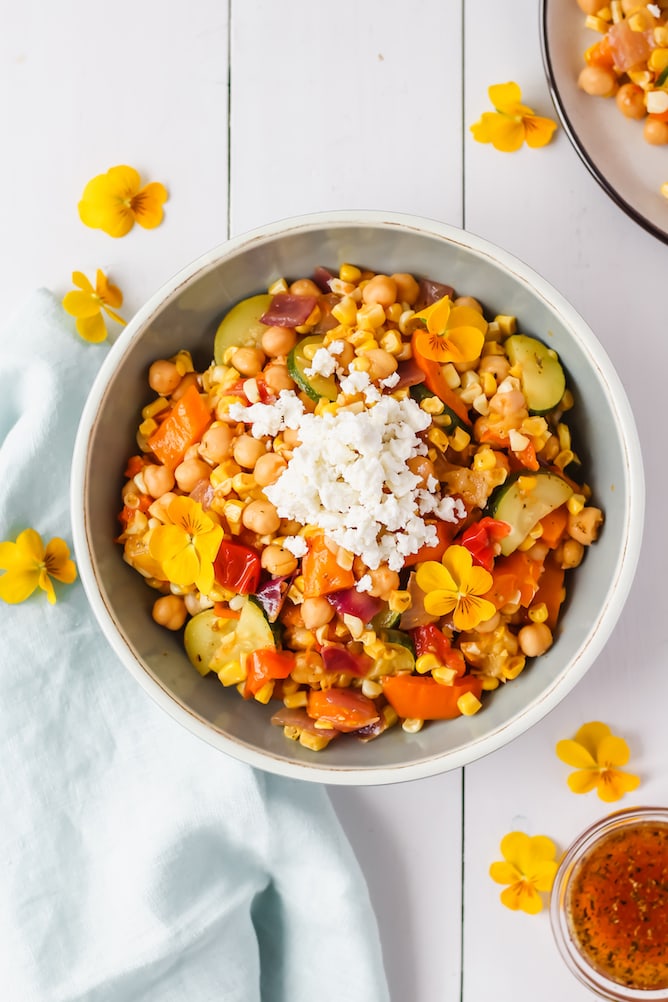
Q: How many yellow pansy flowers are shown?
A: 9